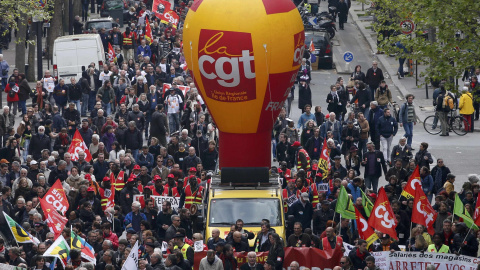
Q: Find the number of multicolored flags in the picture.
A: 3